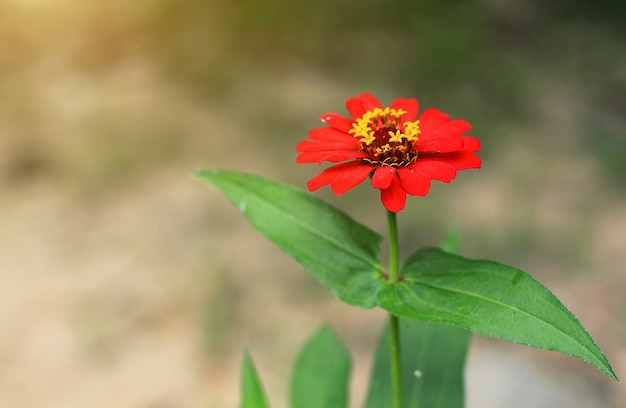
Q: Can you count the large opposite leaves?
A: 2